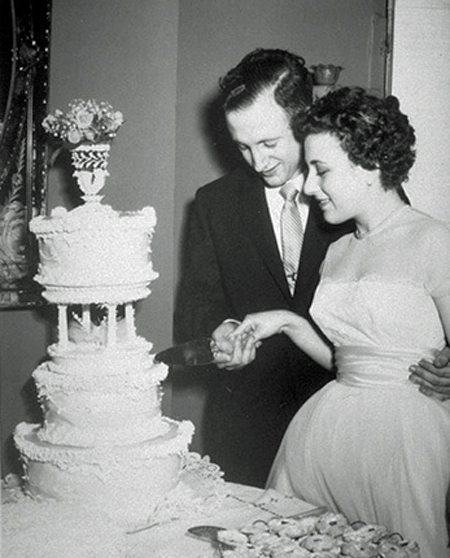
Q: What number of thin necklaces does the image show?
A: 1